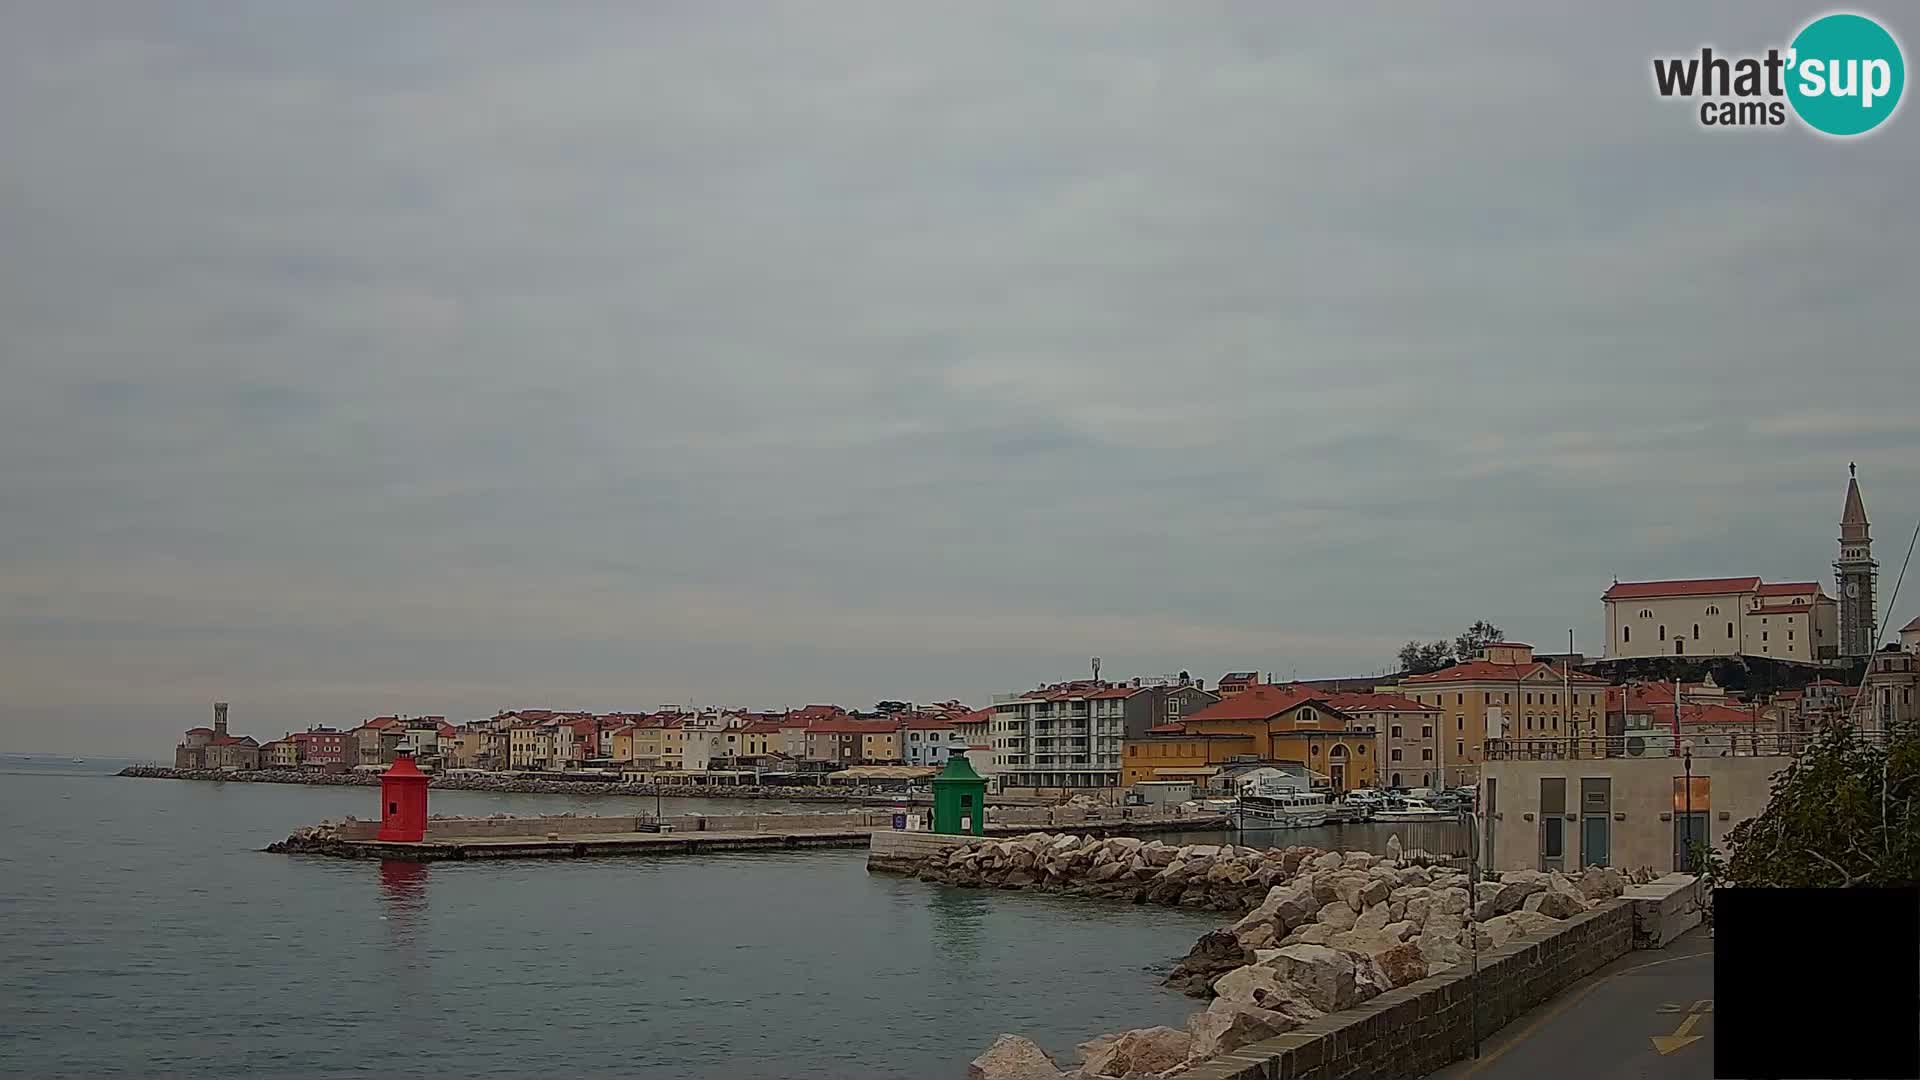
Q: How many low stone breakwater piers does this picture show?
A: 2